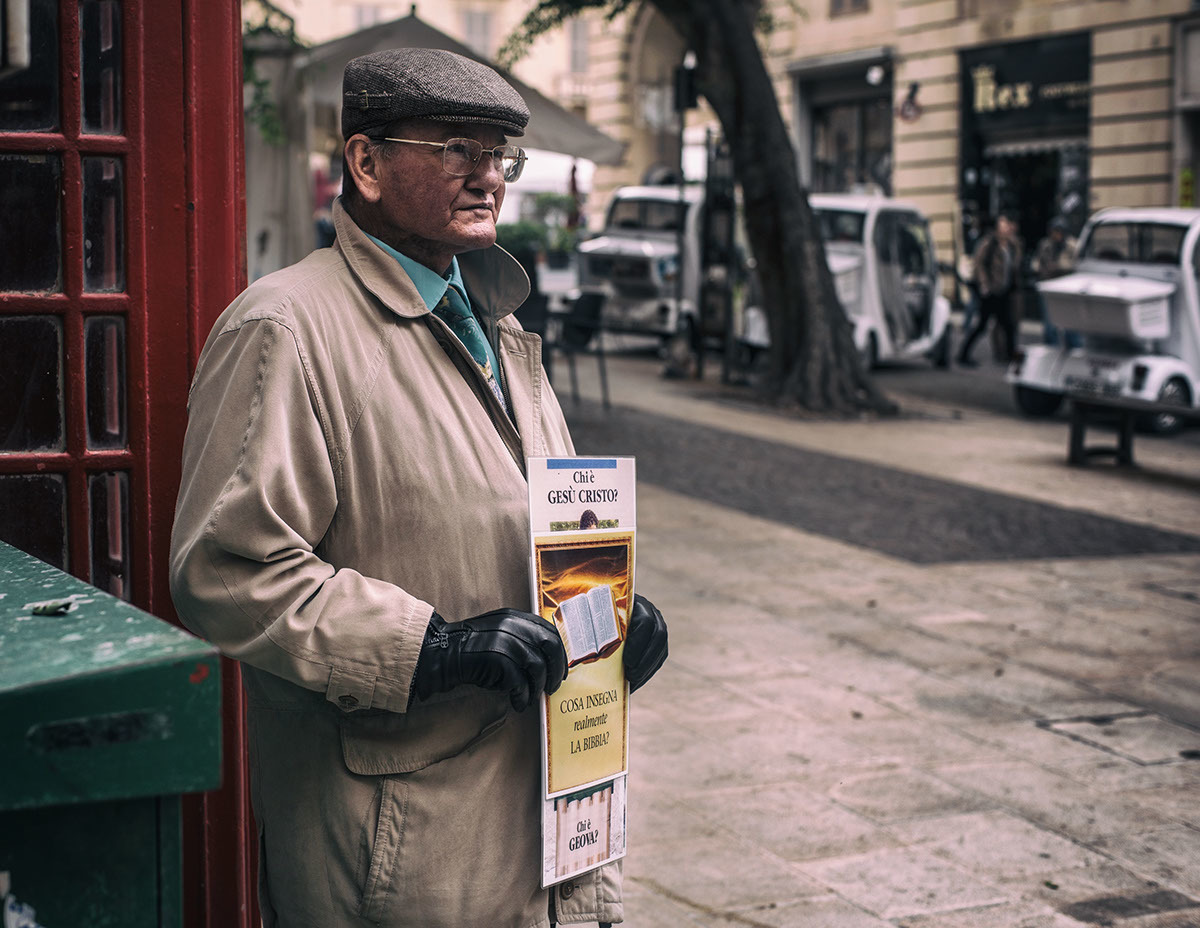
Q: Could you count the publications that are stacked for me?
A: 3